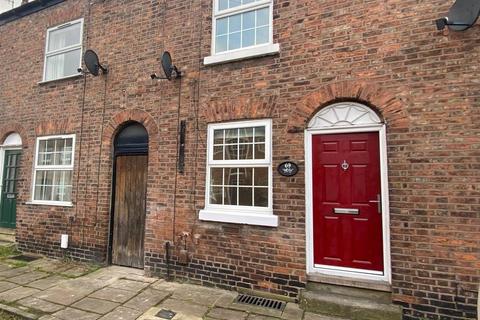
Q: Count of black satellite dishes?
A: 3